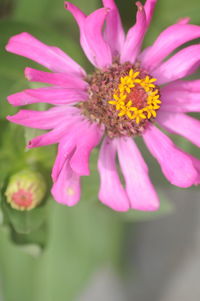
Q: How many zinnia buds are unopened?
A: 1